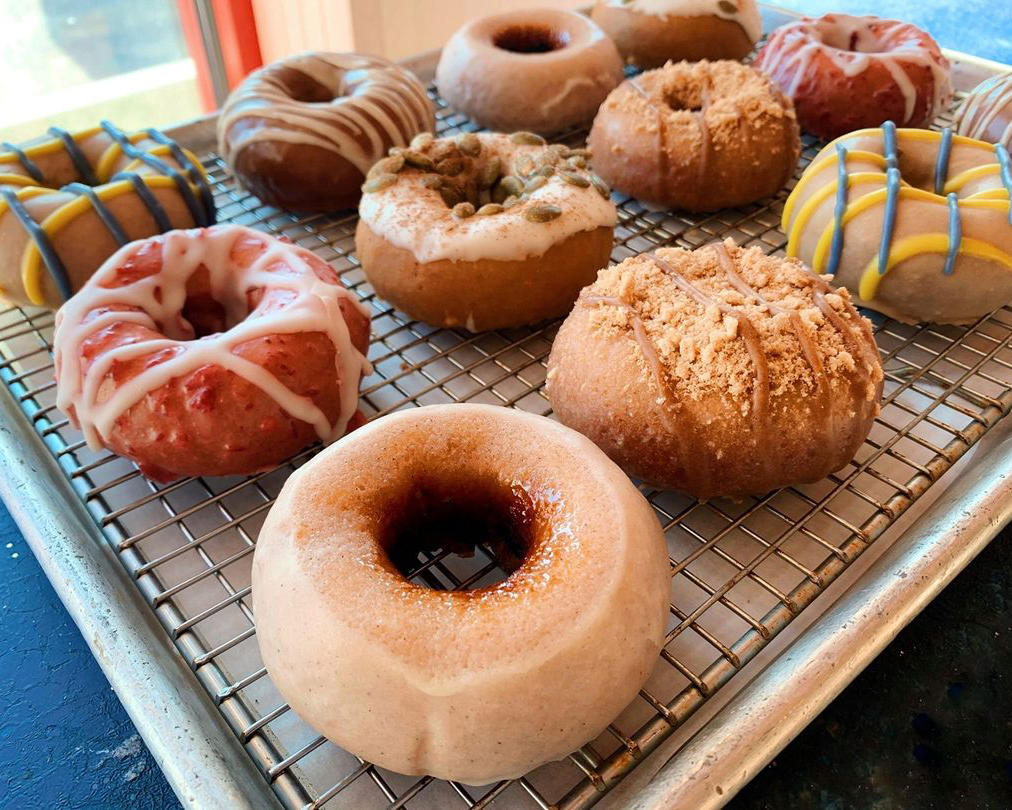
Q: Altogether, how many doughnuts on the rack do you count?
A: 12